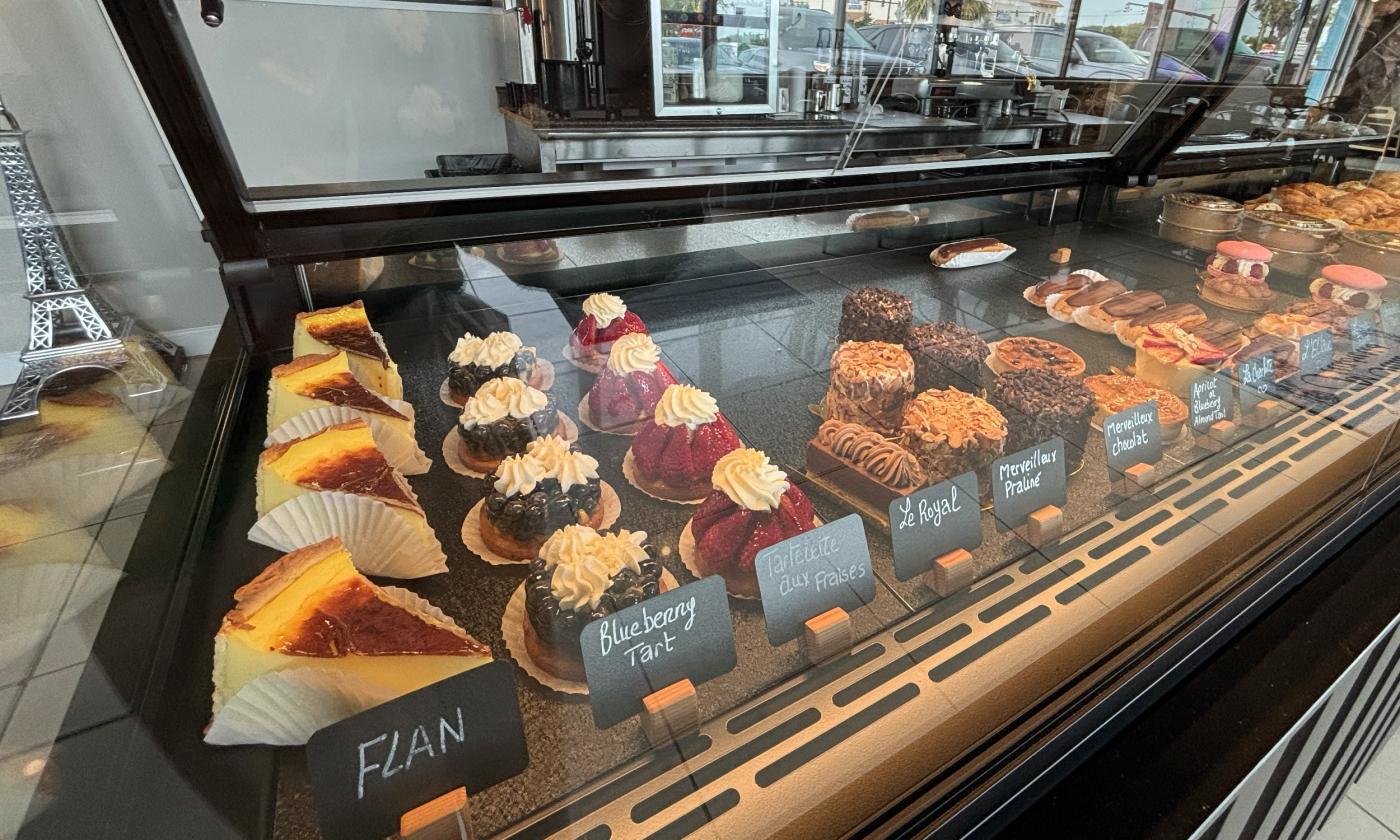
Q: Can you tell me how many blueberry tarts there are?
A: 4